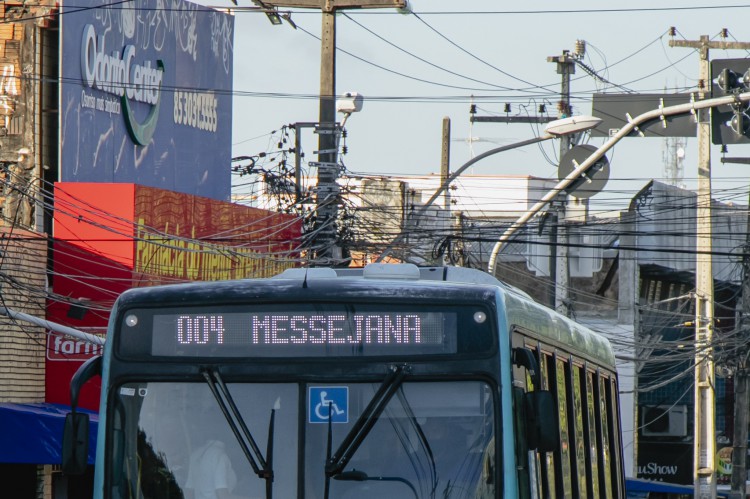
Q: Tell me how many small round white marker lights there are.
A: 2